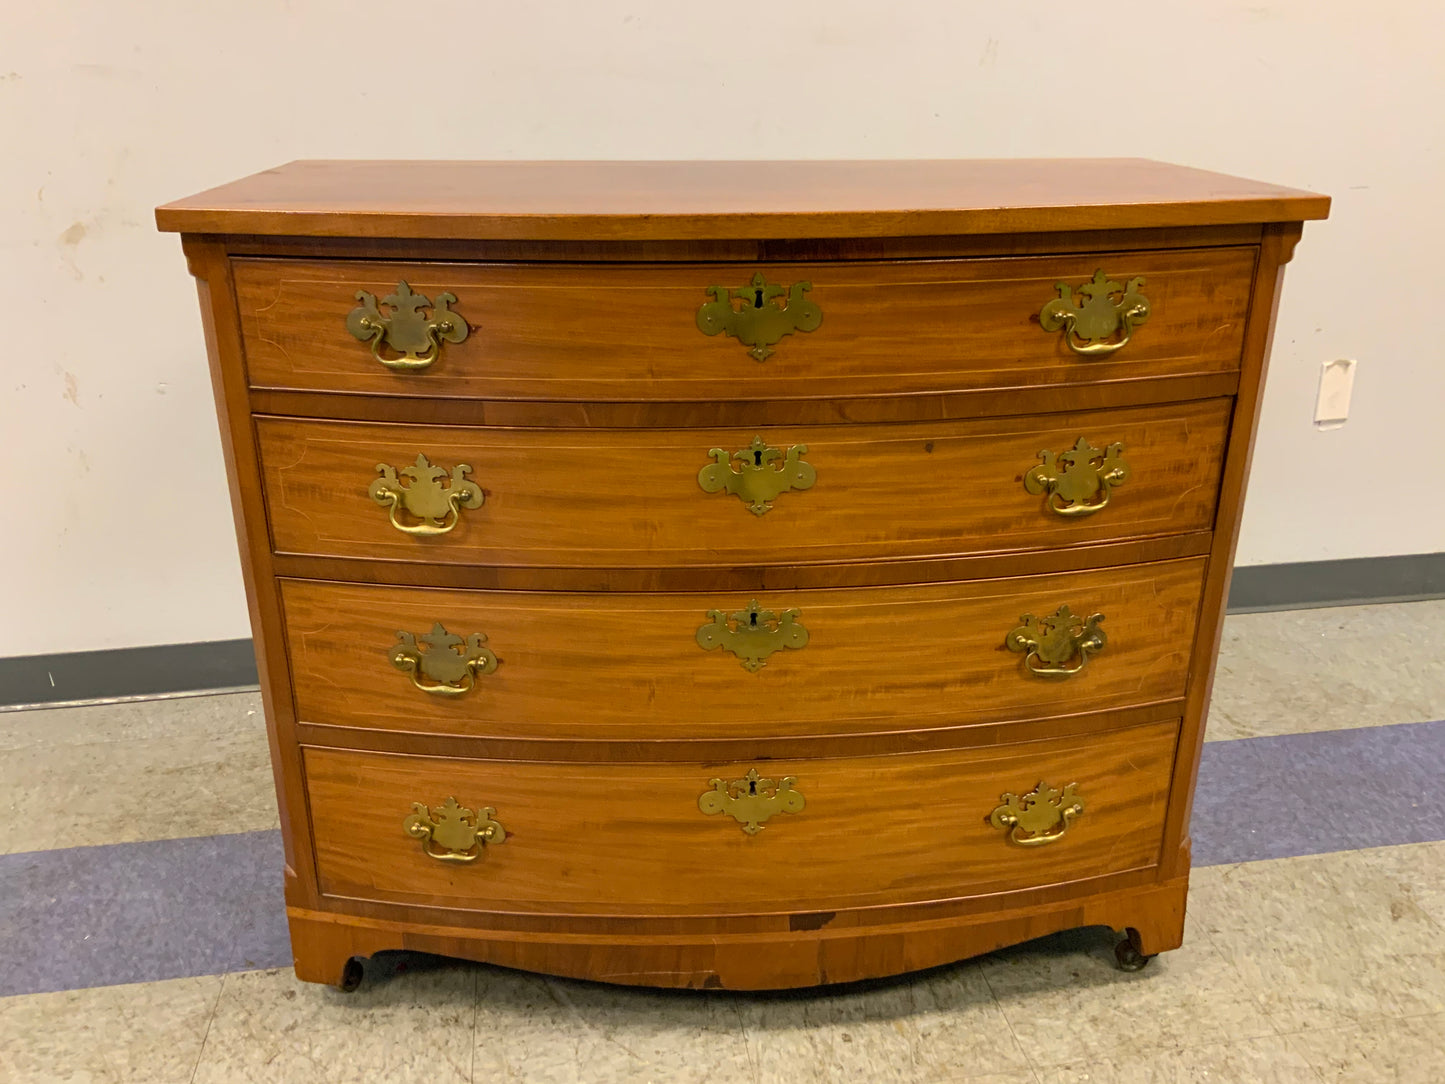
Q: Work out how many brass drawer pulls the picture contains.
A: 8